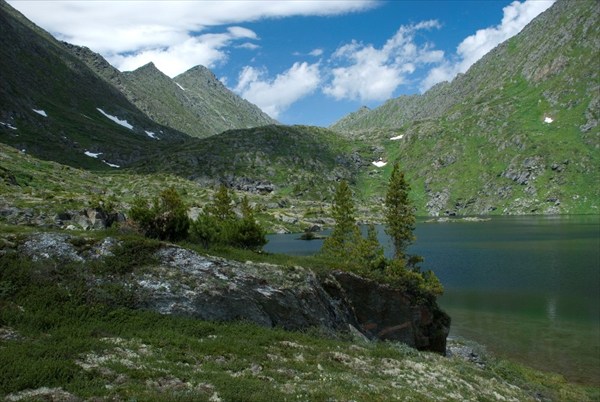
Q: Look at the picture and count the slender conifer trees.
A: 2